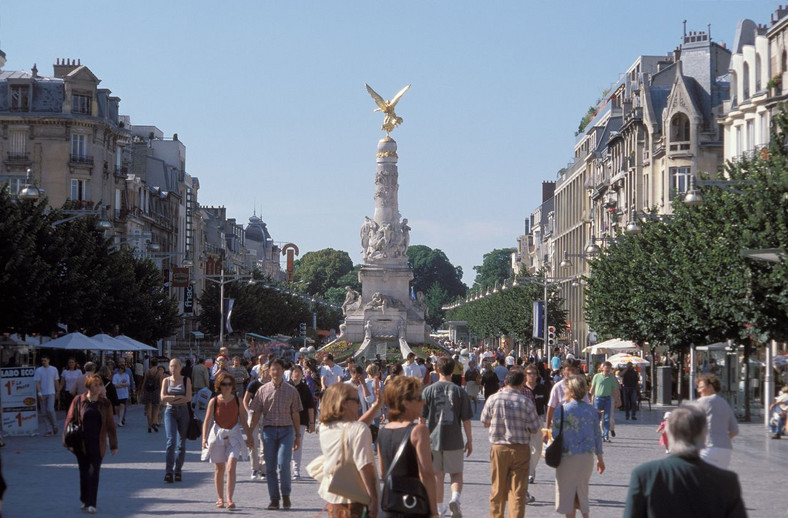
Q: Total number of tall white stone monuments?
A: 1